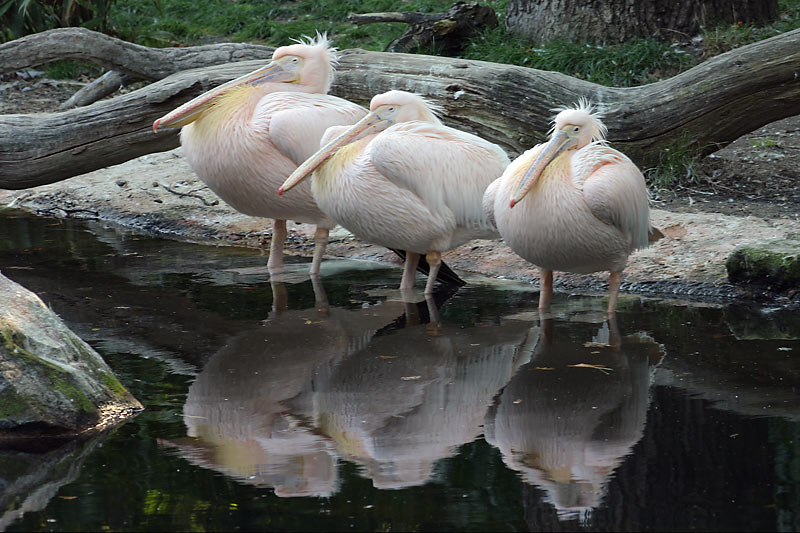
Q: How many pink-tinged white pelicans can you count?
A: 3